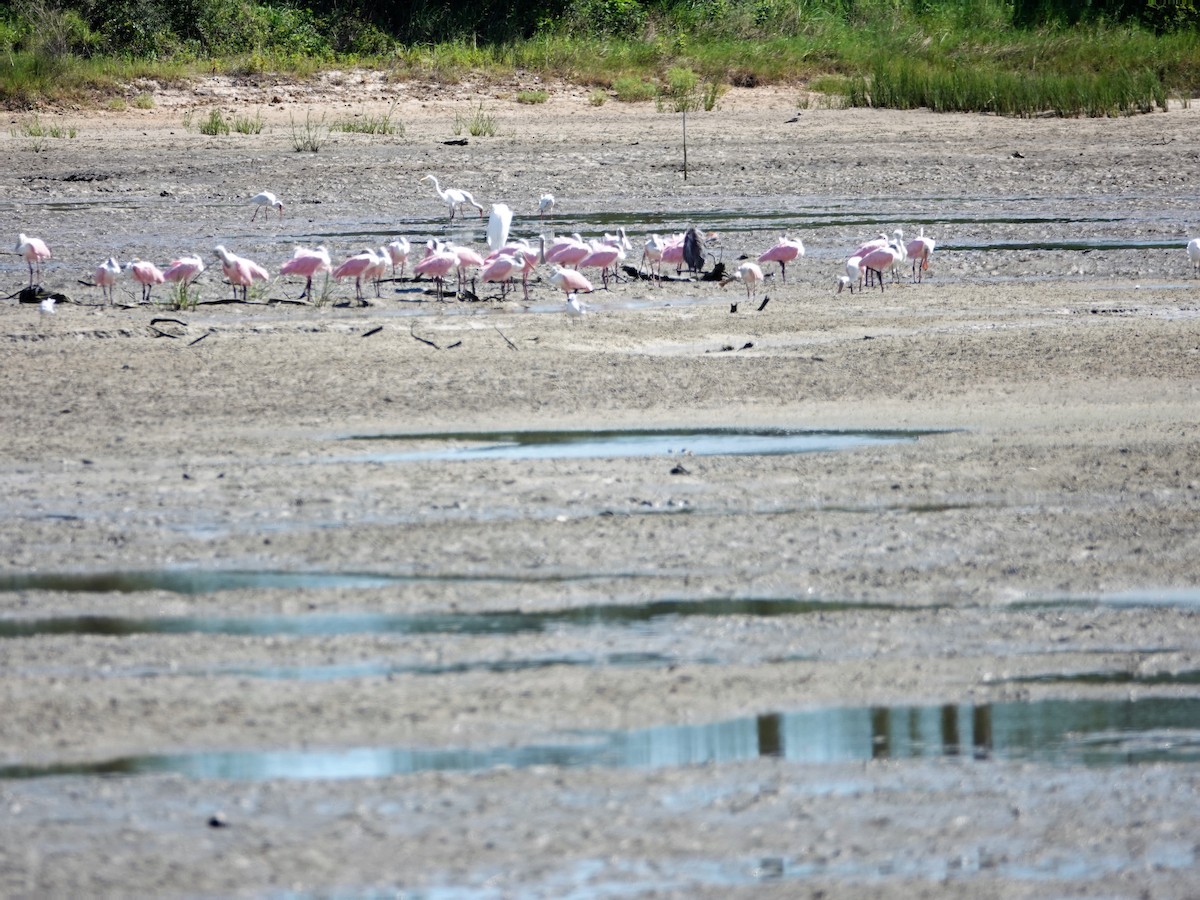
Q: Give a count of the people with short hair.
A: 0